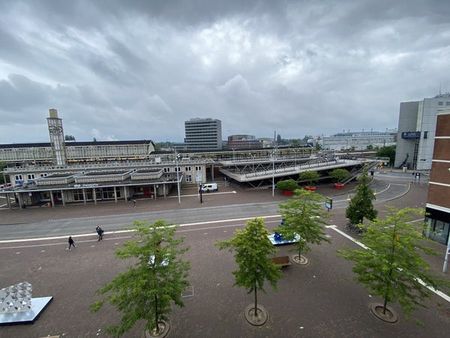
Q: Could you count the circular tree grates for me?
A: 4